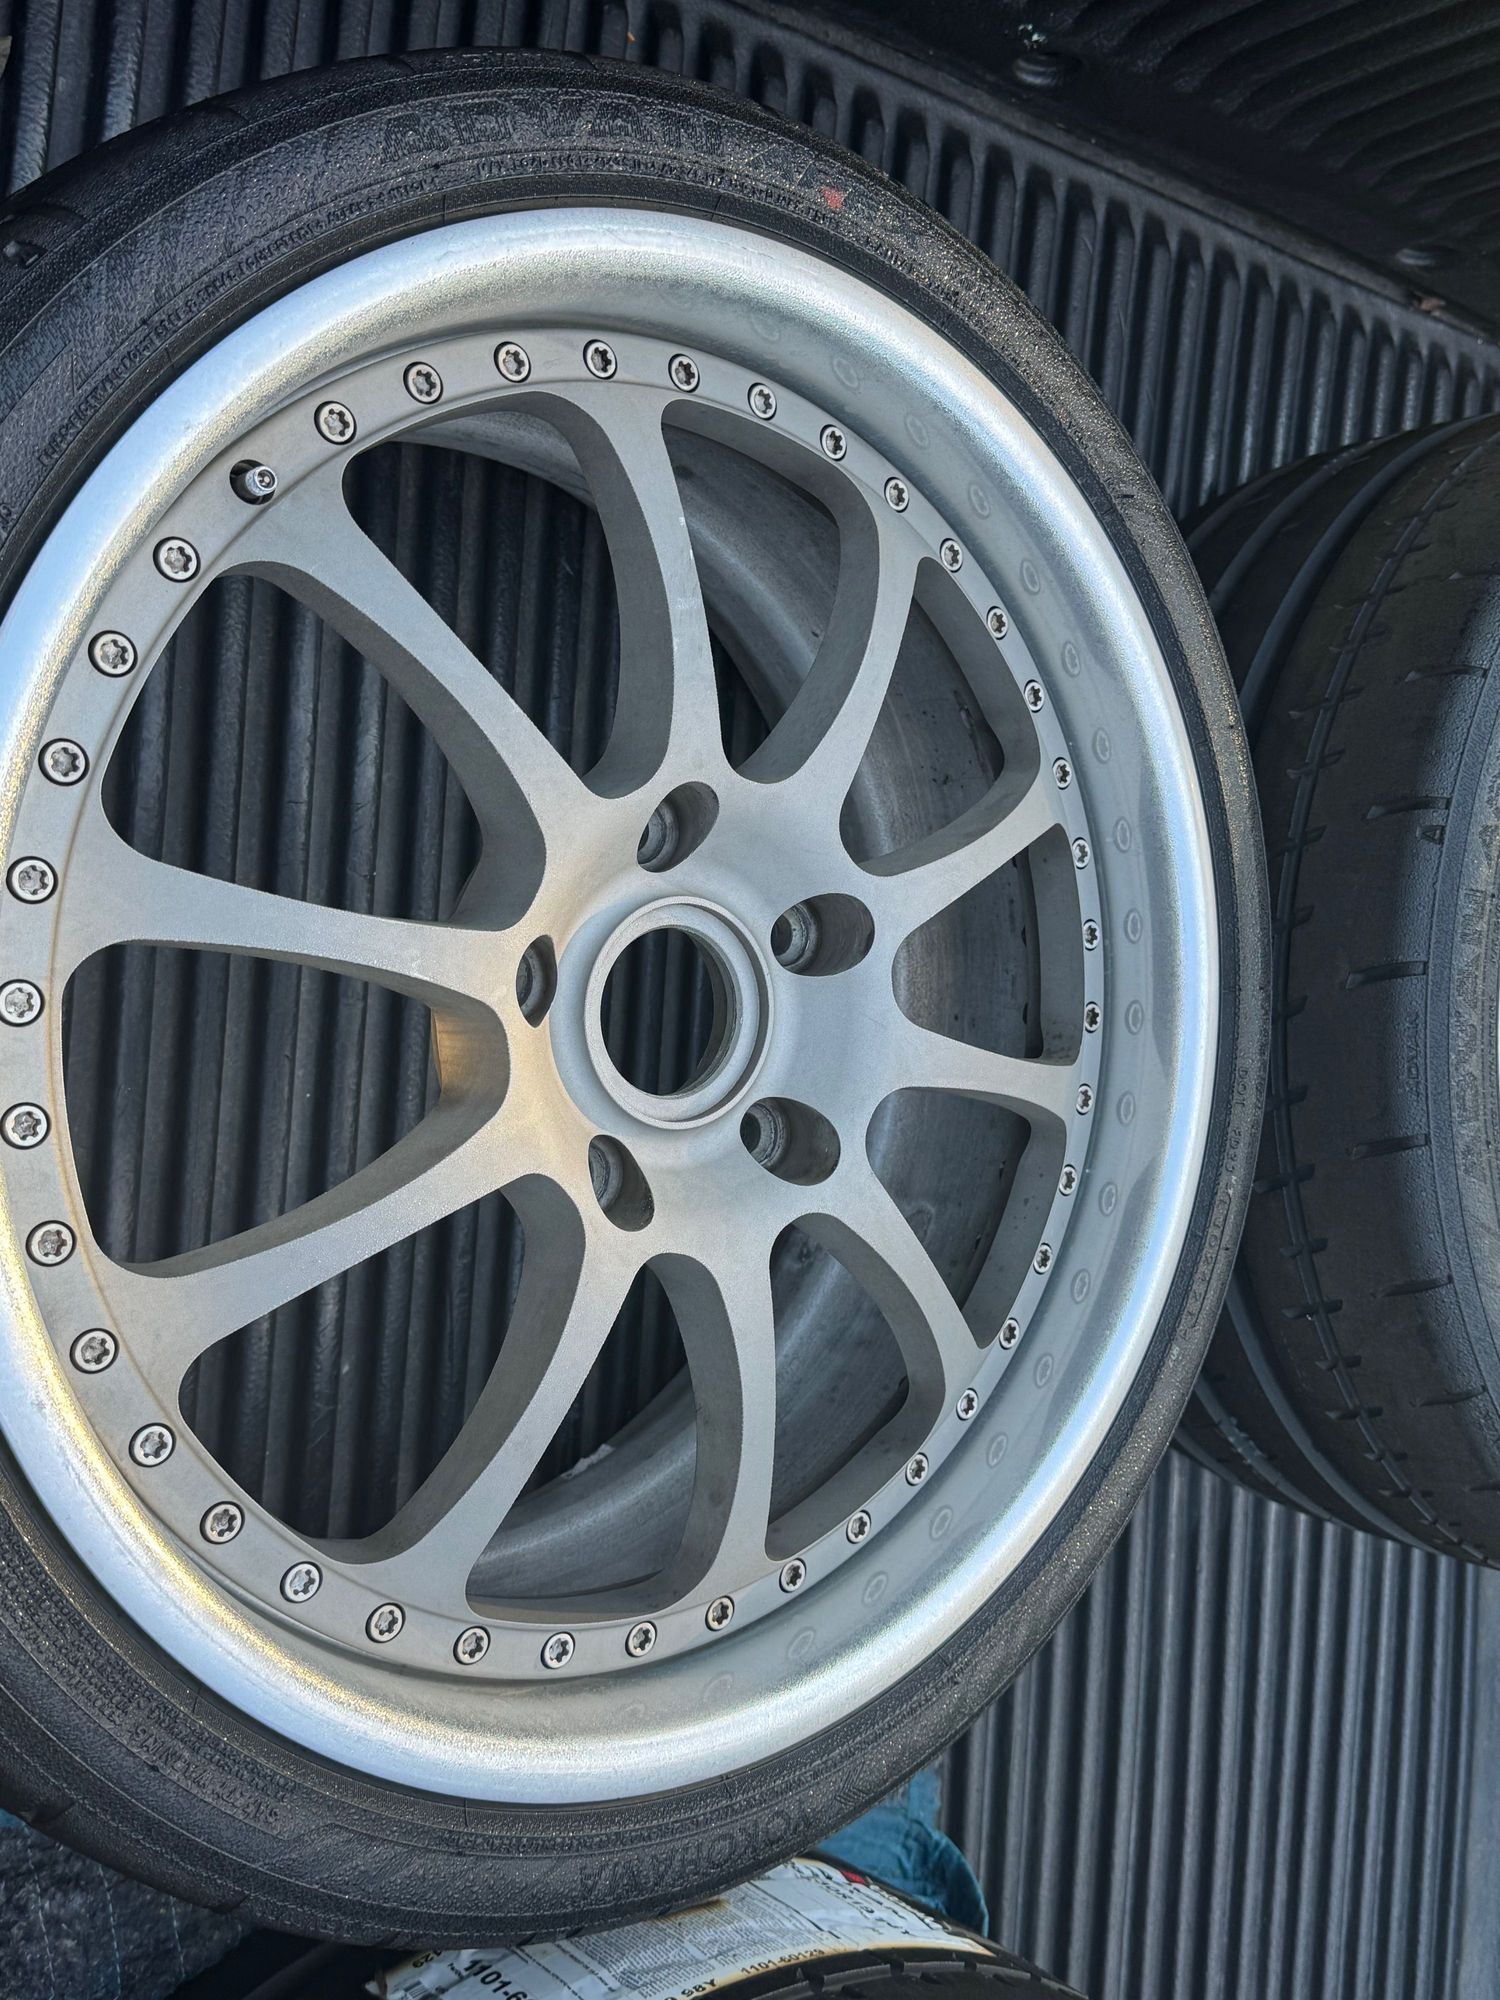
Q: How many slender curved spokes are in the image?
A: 10